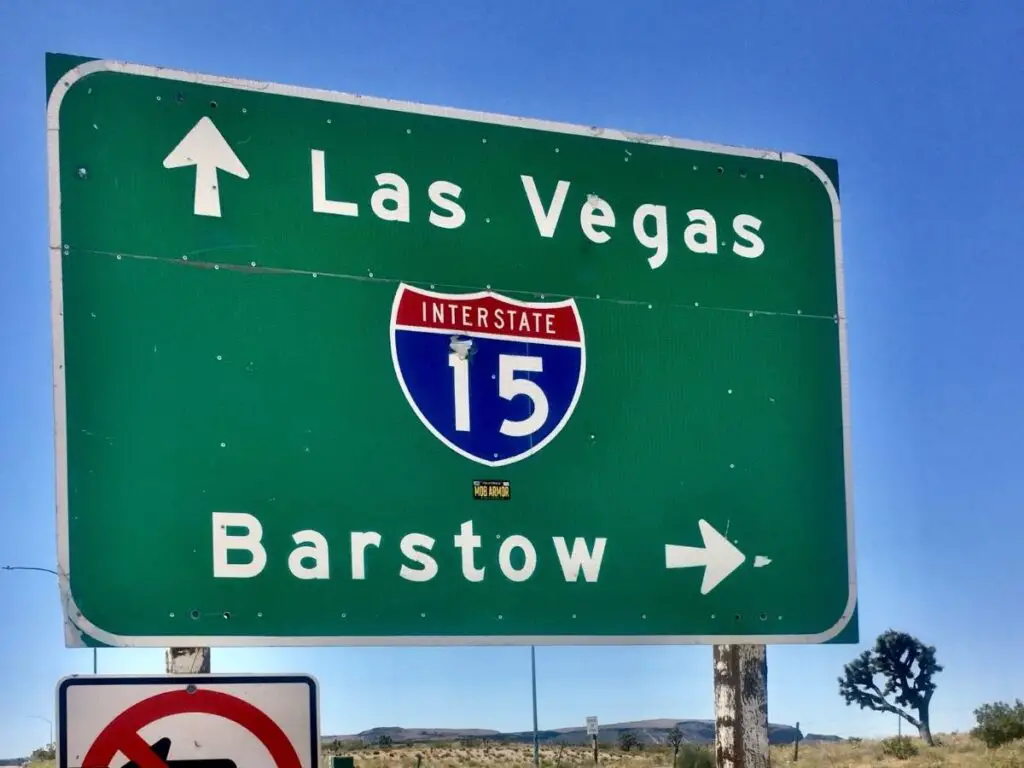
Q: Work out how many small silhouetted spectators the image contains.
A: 0